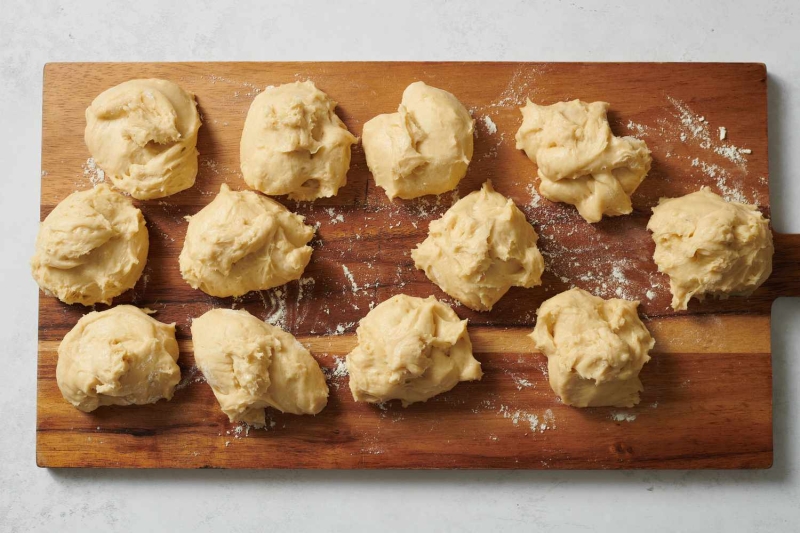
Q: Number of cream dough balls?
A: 12